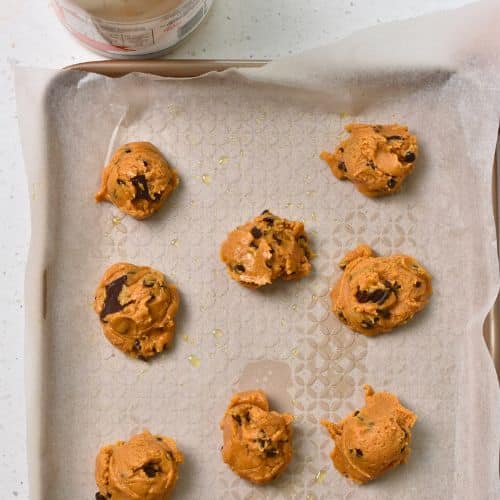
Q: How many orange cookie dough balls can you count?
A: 8